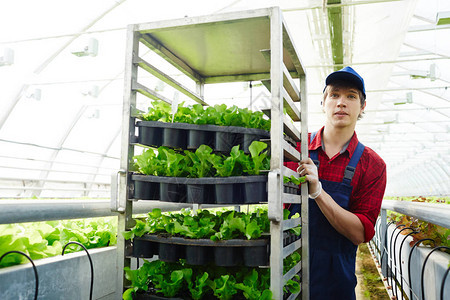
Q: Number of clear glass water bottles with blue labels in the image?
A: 0